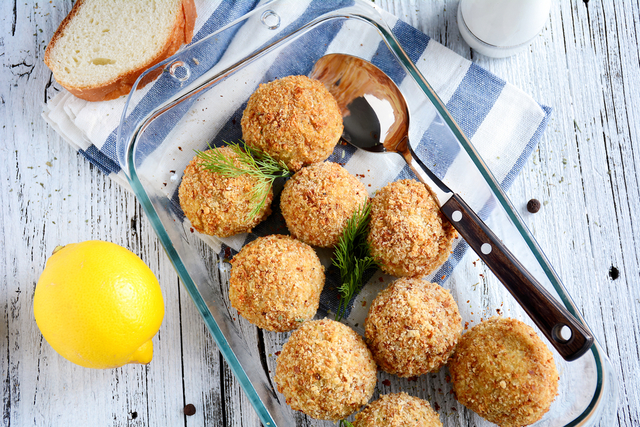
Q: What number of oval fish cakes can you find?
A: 9